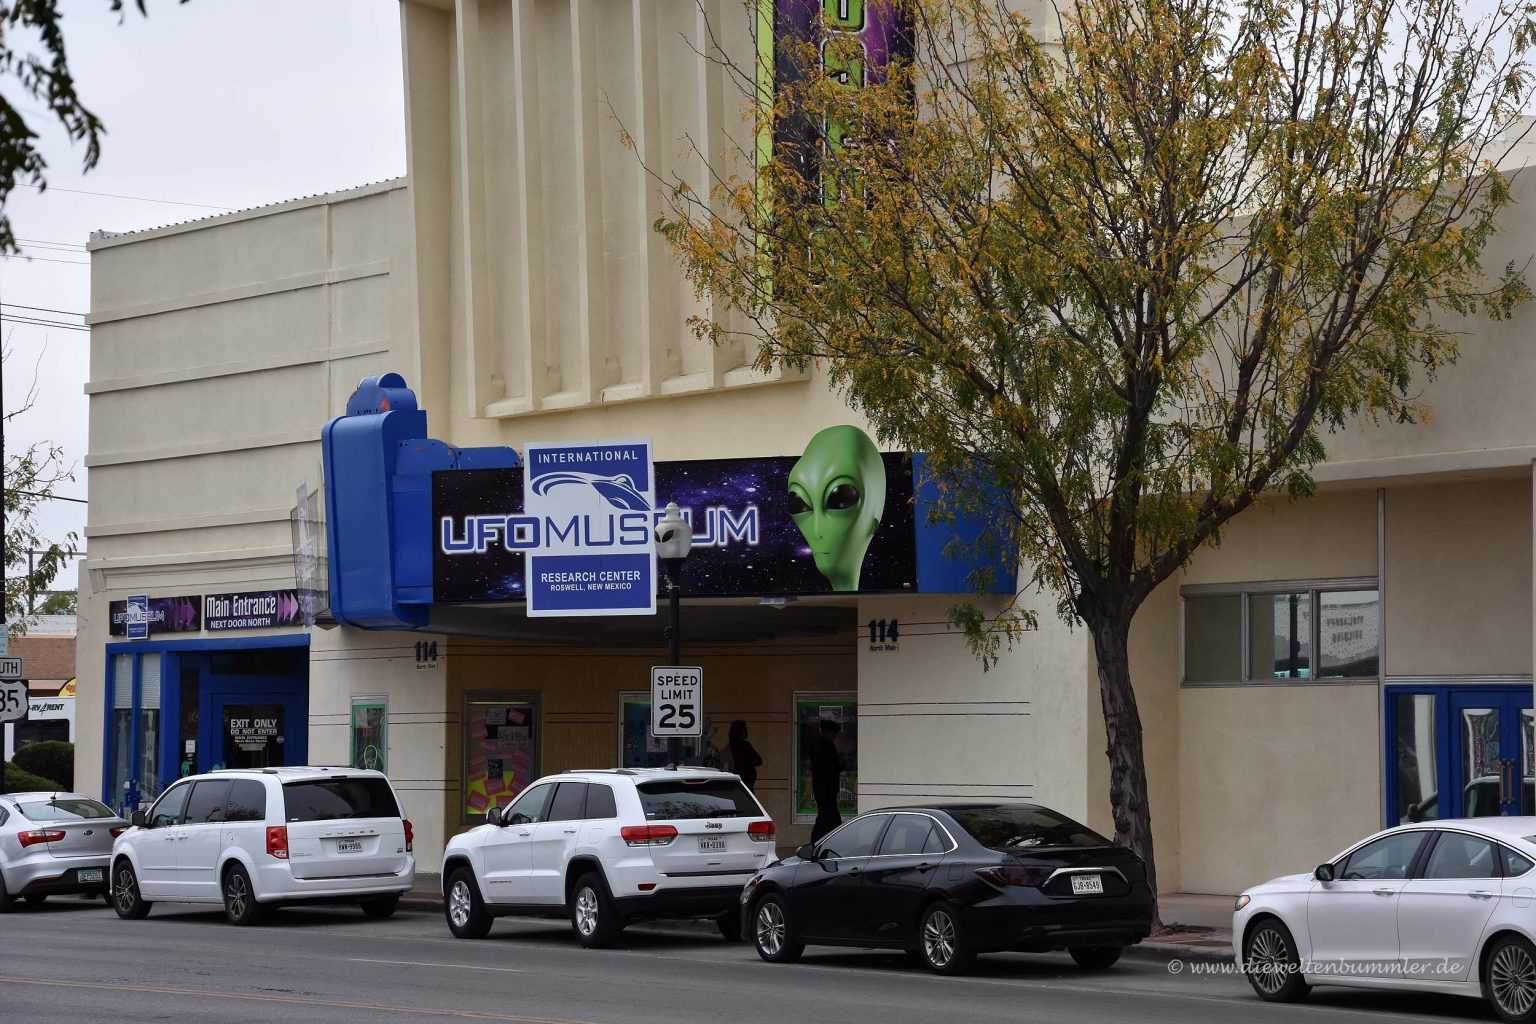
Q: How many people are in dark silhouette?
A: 2